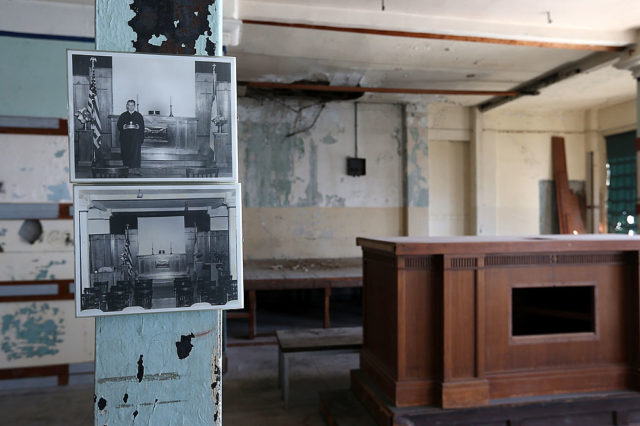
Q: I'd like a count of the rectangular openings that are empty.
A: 1